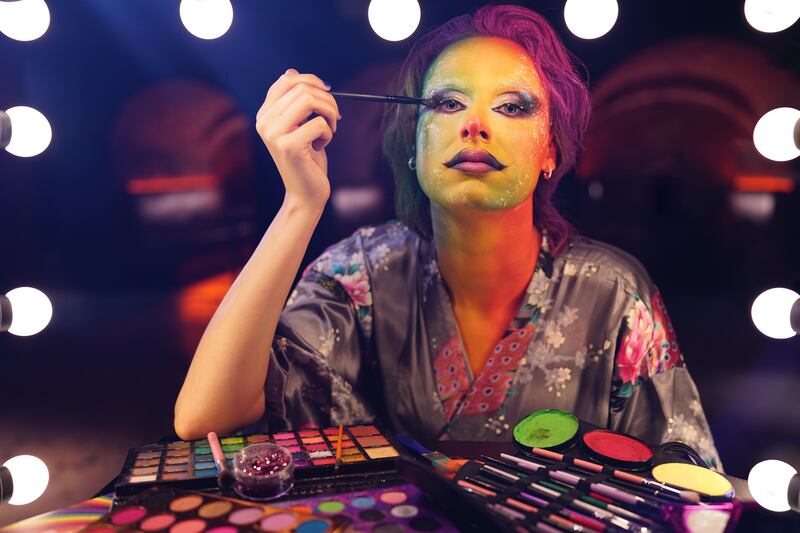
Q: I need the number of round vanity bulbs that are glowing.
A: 11